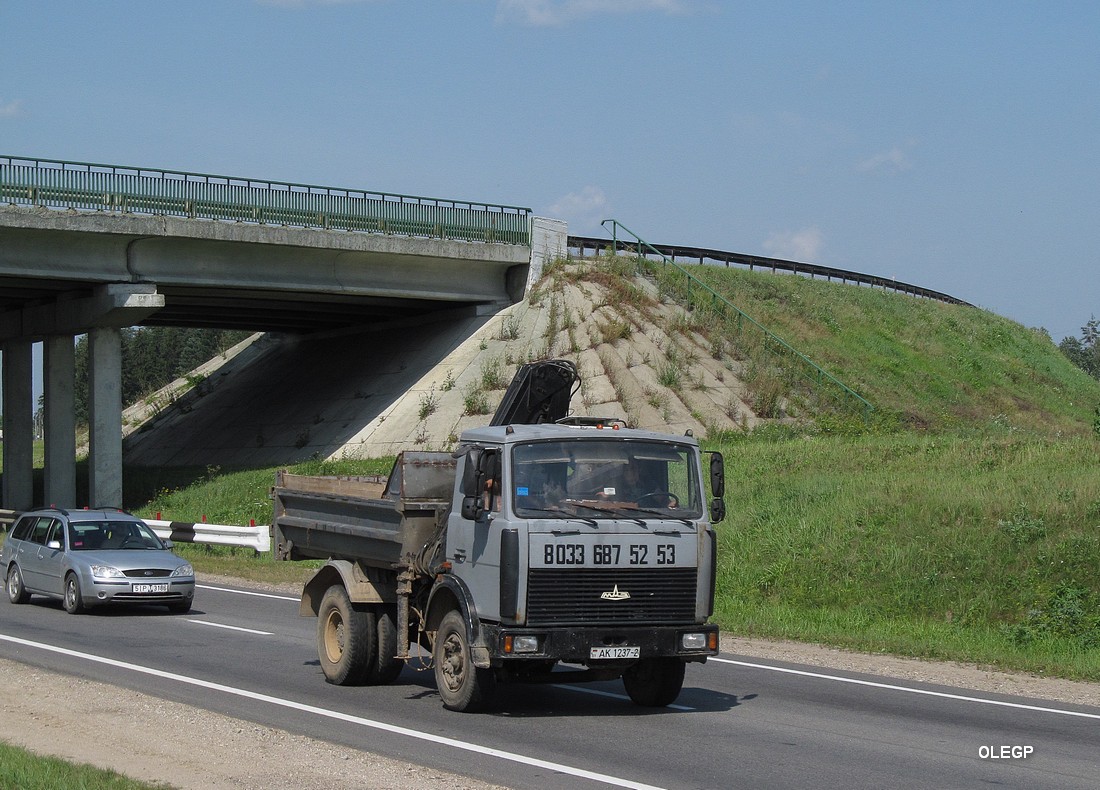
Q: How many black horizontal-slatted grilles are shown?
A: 1